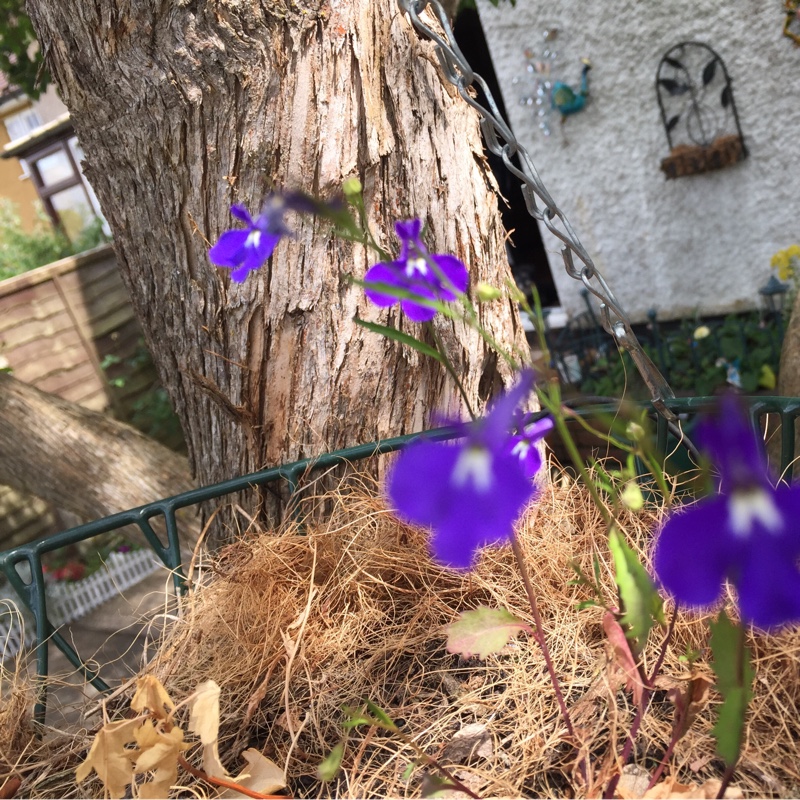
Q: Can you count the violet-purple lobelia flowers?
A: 5